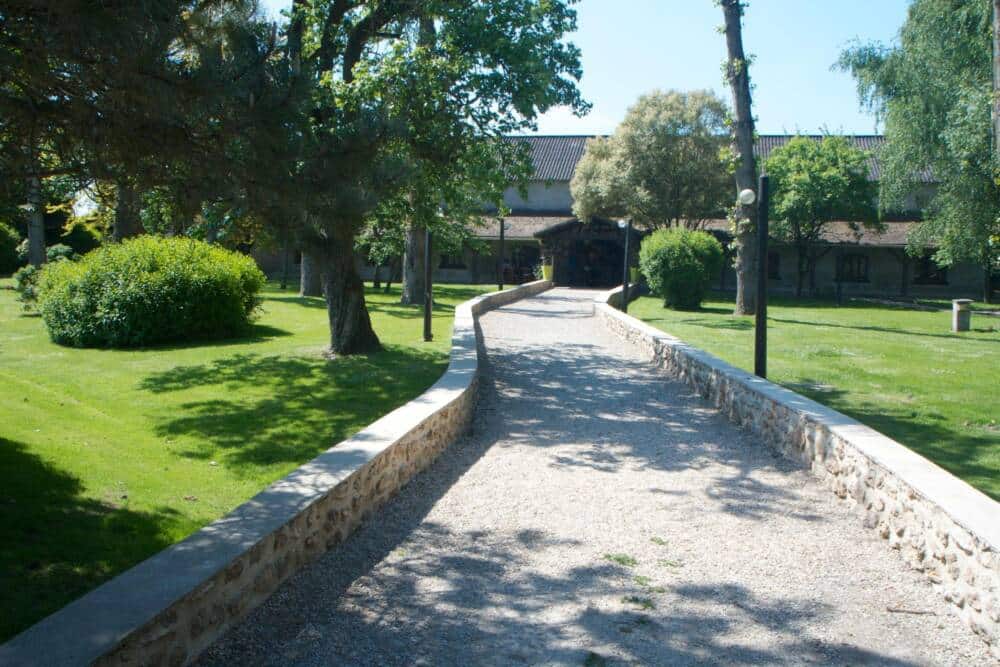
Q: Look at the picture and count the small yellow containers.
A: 2